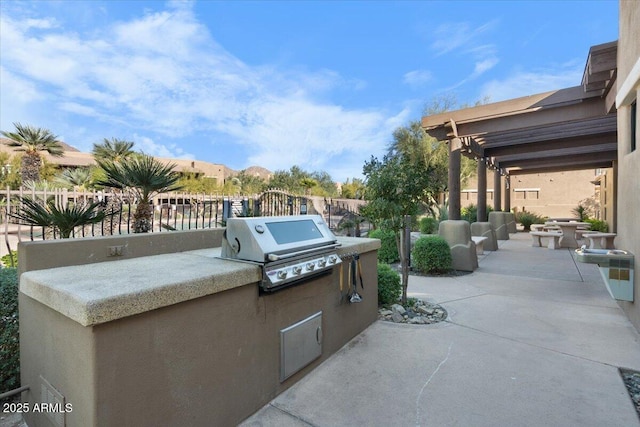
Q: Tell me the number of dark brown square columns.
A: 4